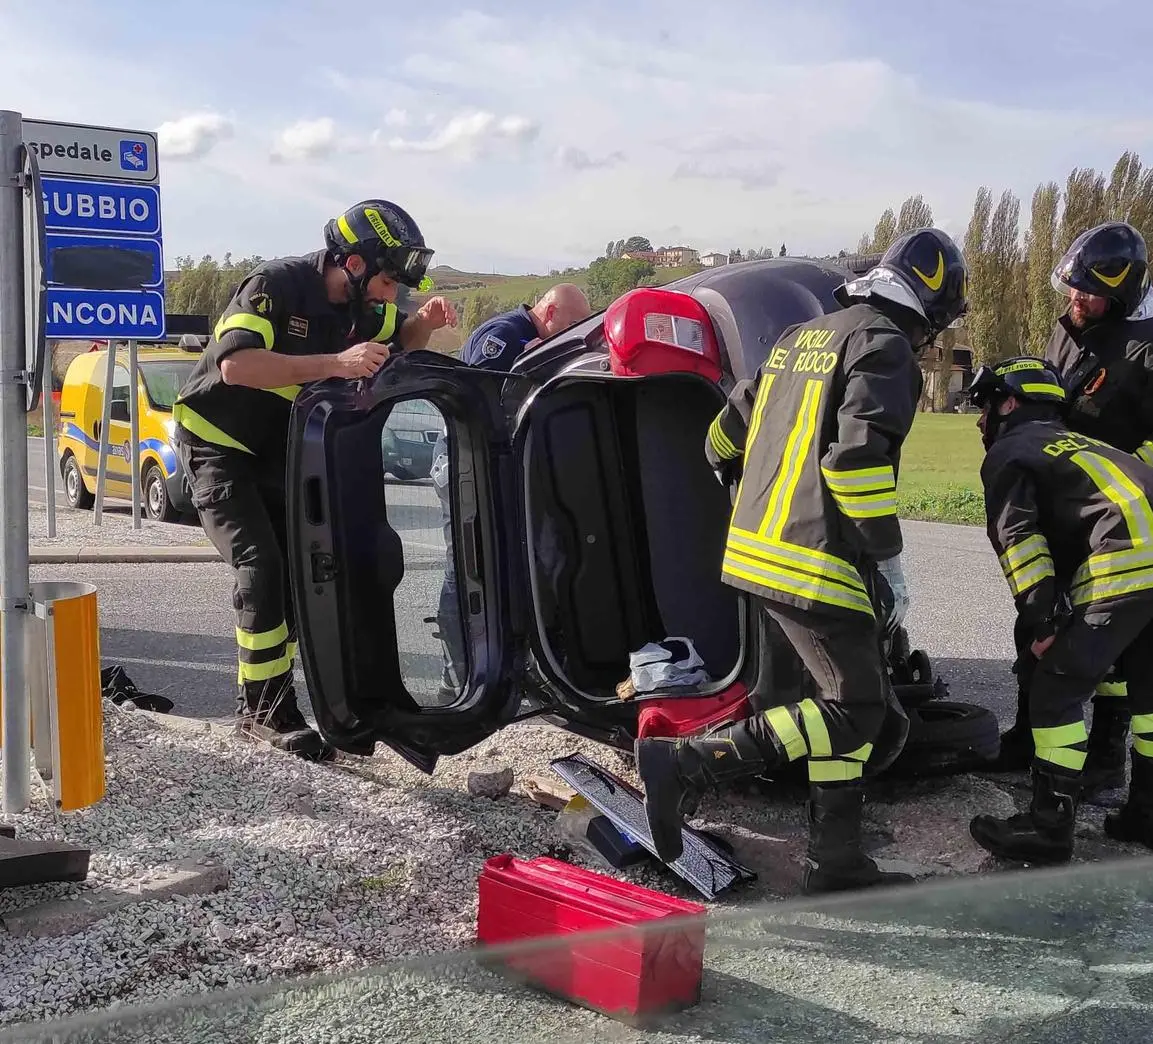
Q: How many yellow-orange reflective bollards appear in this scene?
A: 1